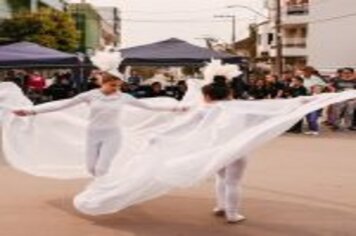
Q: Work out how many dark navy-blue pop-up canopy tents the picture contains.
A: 2